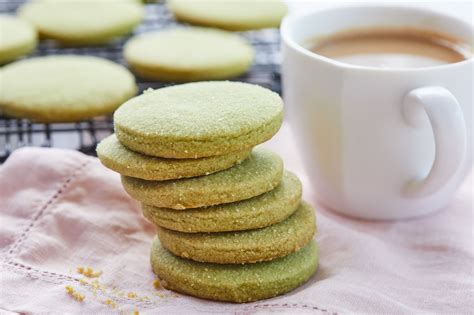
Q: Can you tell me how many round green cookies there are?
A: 11